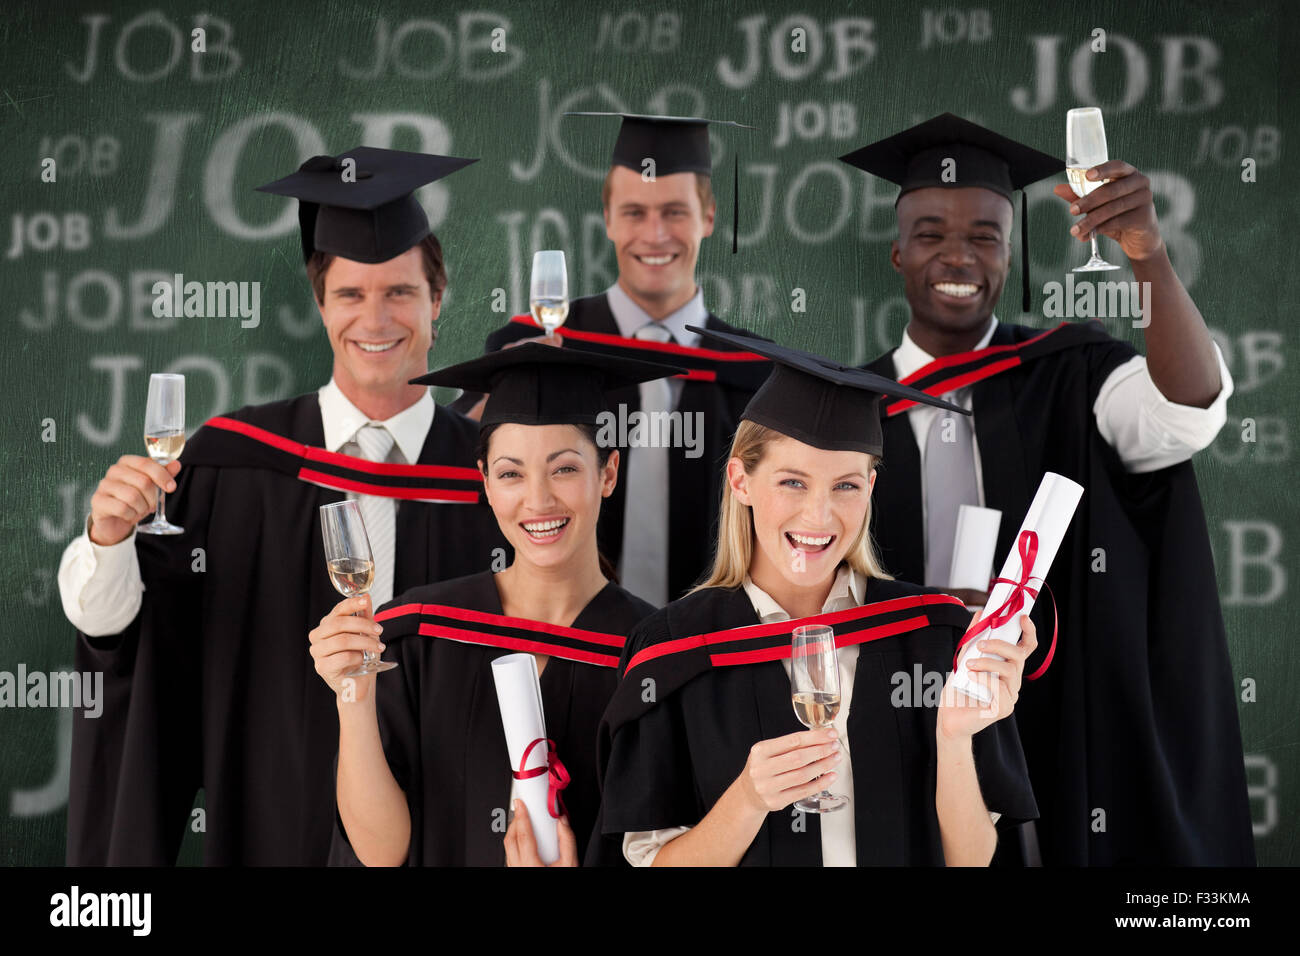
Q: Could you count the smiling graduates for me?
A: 5